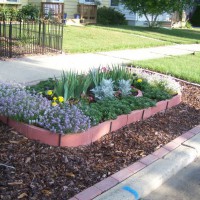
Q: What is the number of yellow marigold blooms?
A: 5